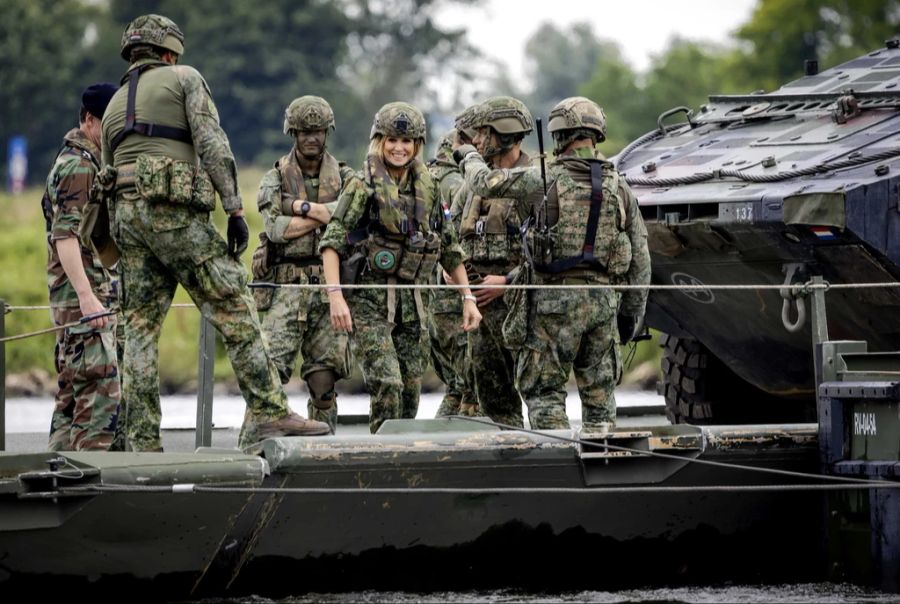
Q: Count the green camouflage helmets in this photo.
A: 6